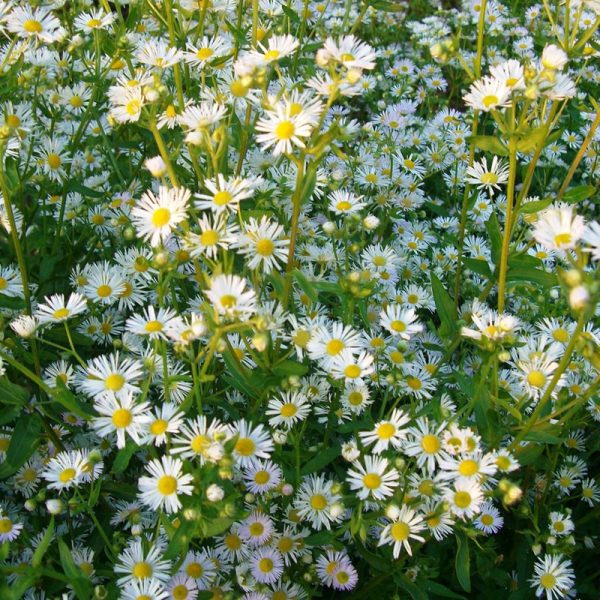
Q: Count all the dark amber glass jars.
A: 0